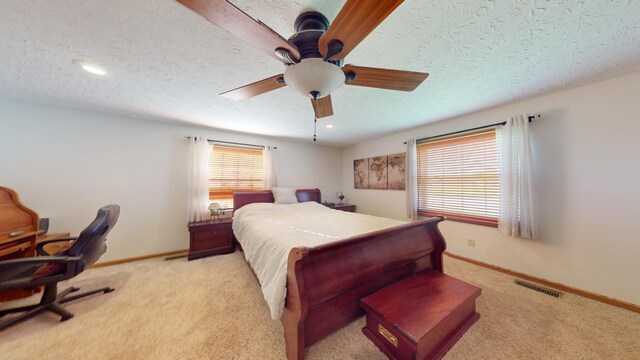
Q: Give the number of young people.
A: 0